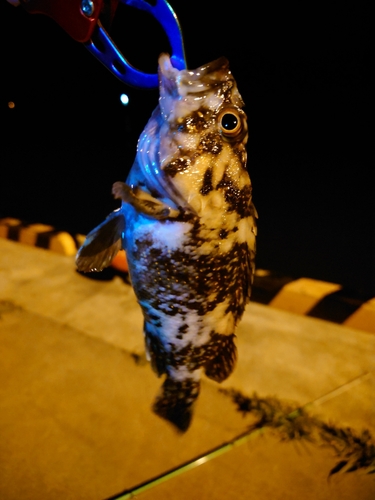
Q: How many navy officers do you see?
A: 0